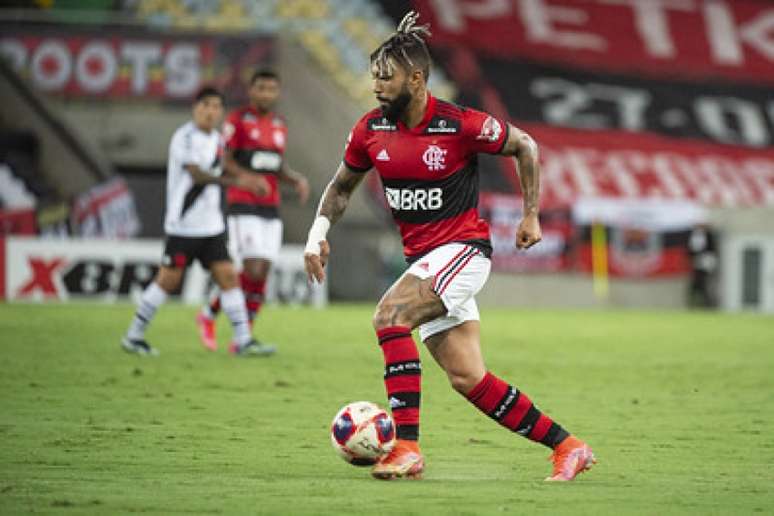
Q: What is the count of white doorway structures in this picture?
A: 1